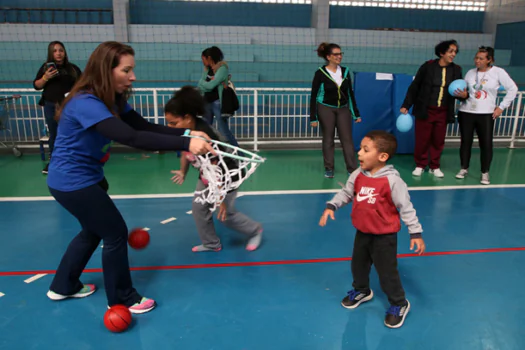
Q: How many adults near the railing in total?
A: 5